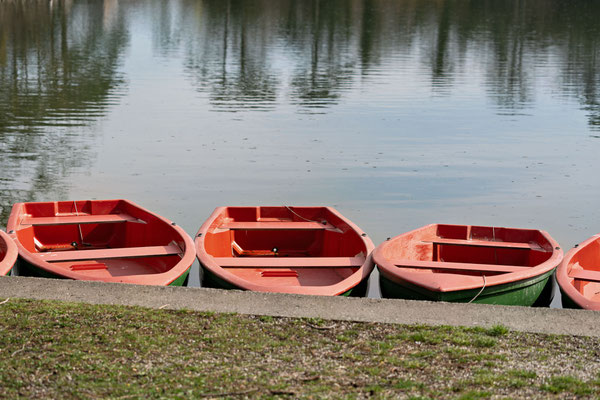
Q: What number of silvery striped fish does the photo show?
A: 0